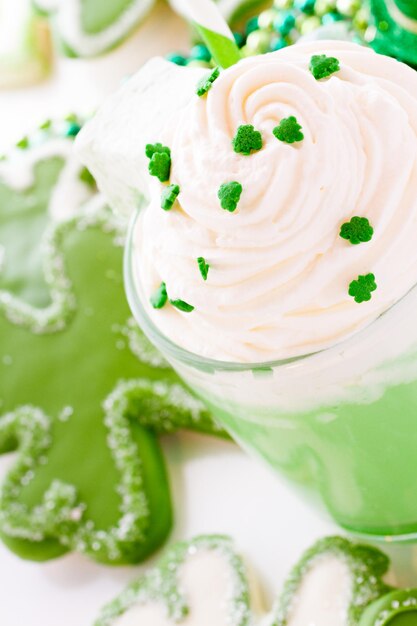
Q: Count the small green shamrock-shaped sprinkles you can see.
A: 13